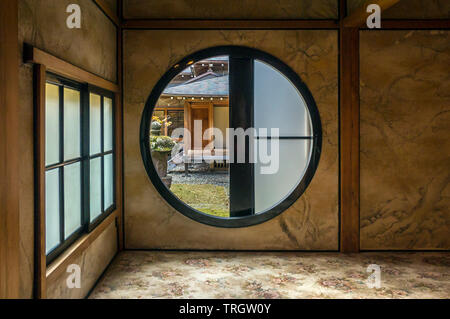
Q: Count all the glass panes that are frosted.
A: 10